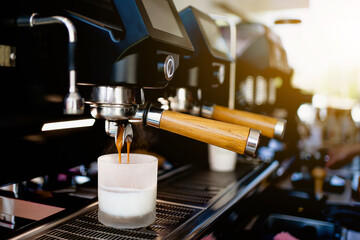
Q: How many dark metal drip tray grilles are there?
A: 2